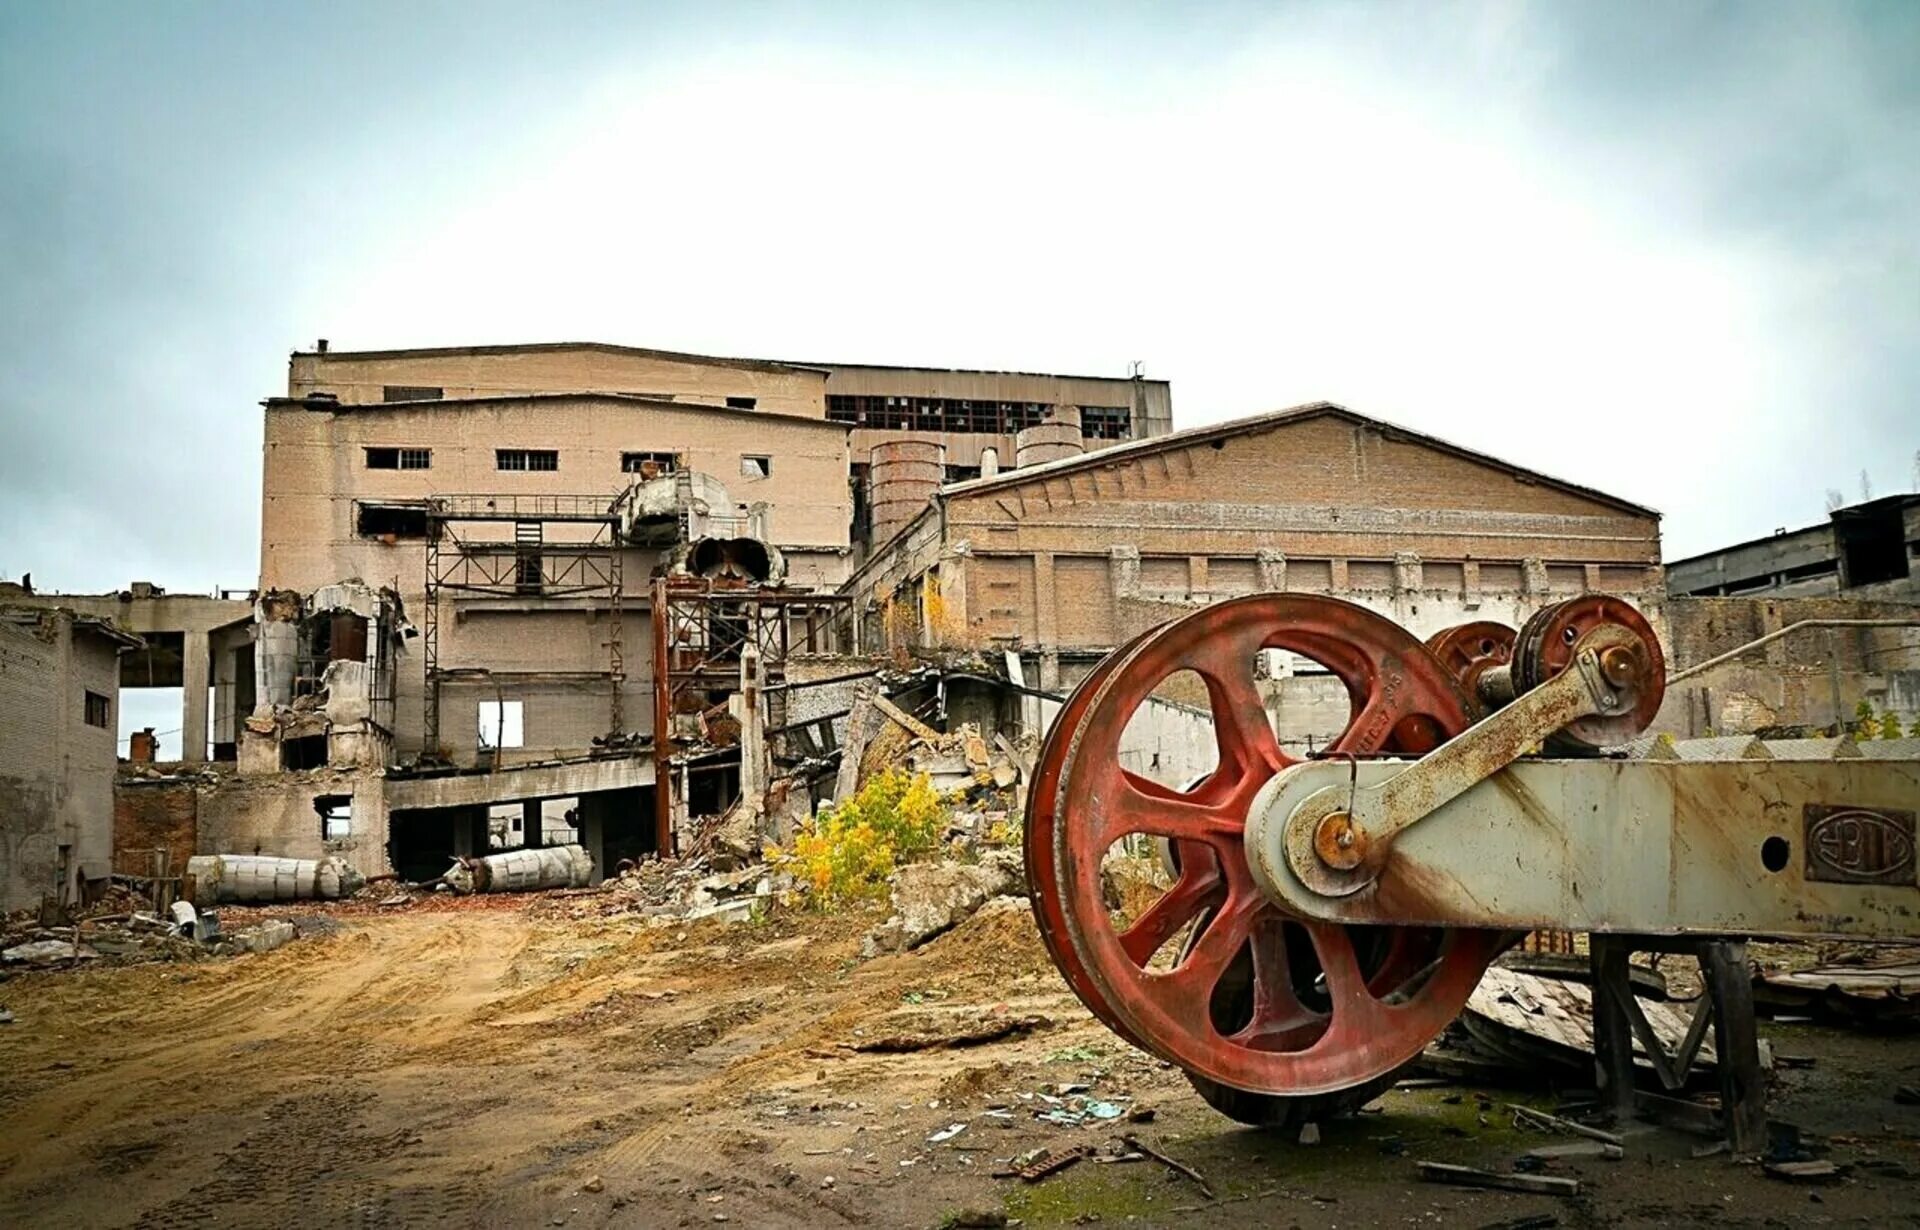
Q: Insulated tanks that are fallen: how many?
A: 2